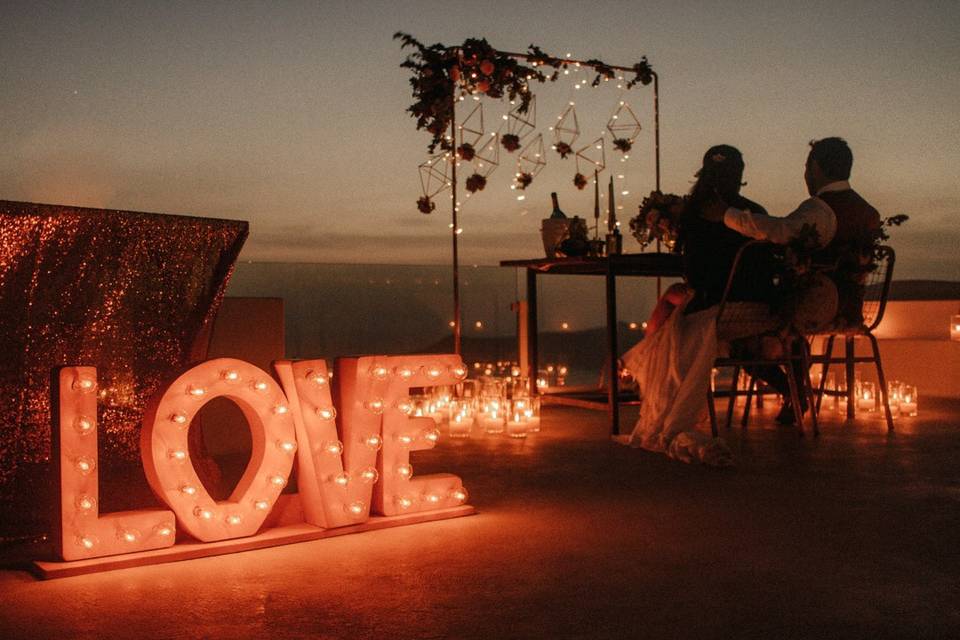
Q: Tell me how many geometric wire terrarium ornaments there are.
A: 8